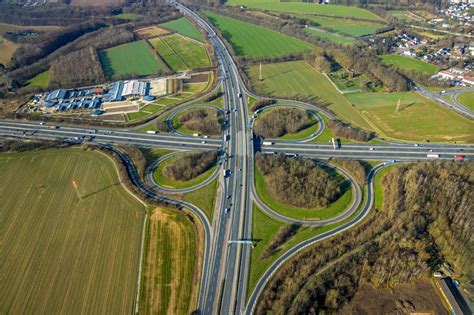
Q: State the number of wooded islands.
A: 4